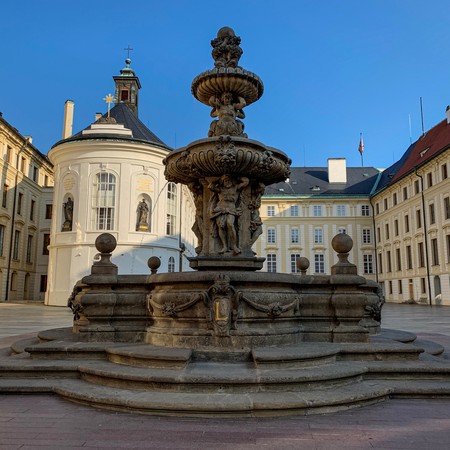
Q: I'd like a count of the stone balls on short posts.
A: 4